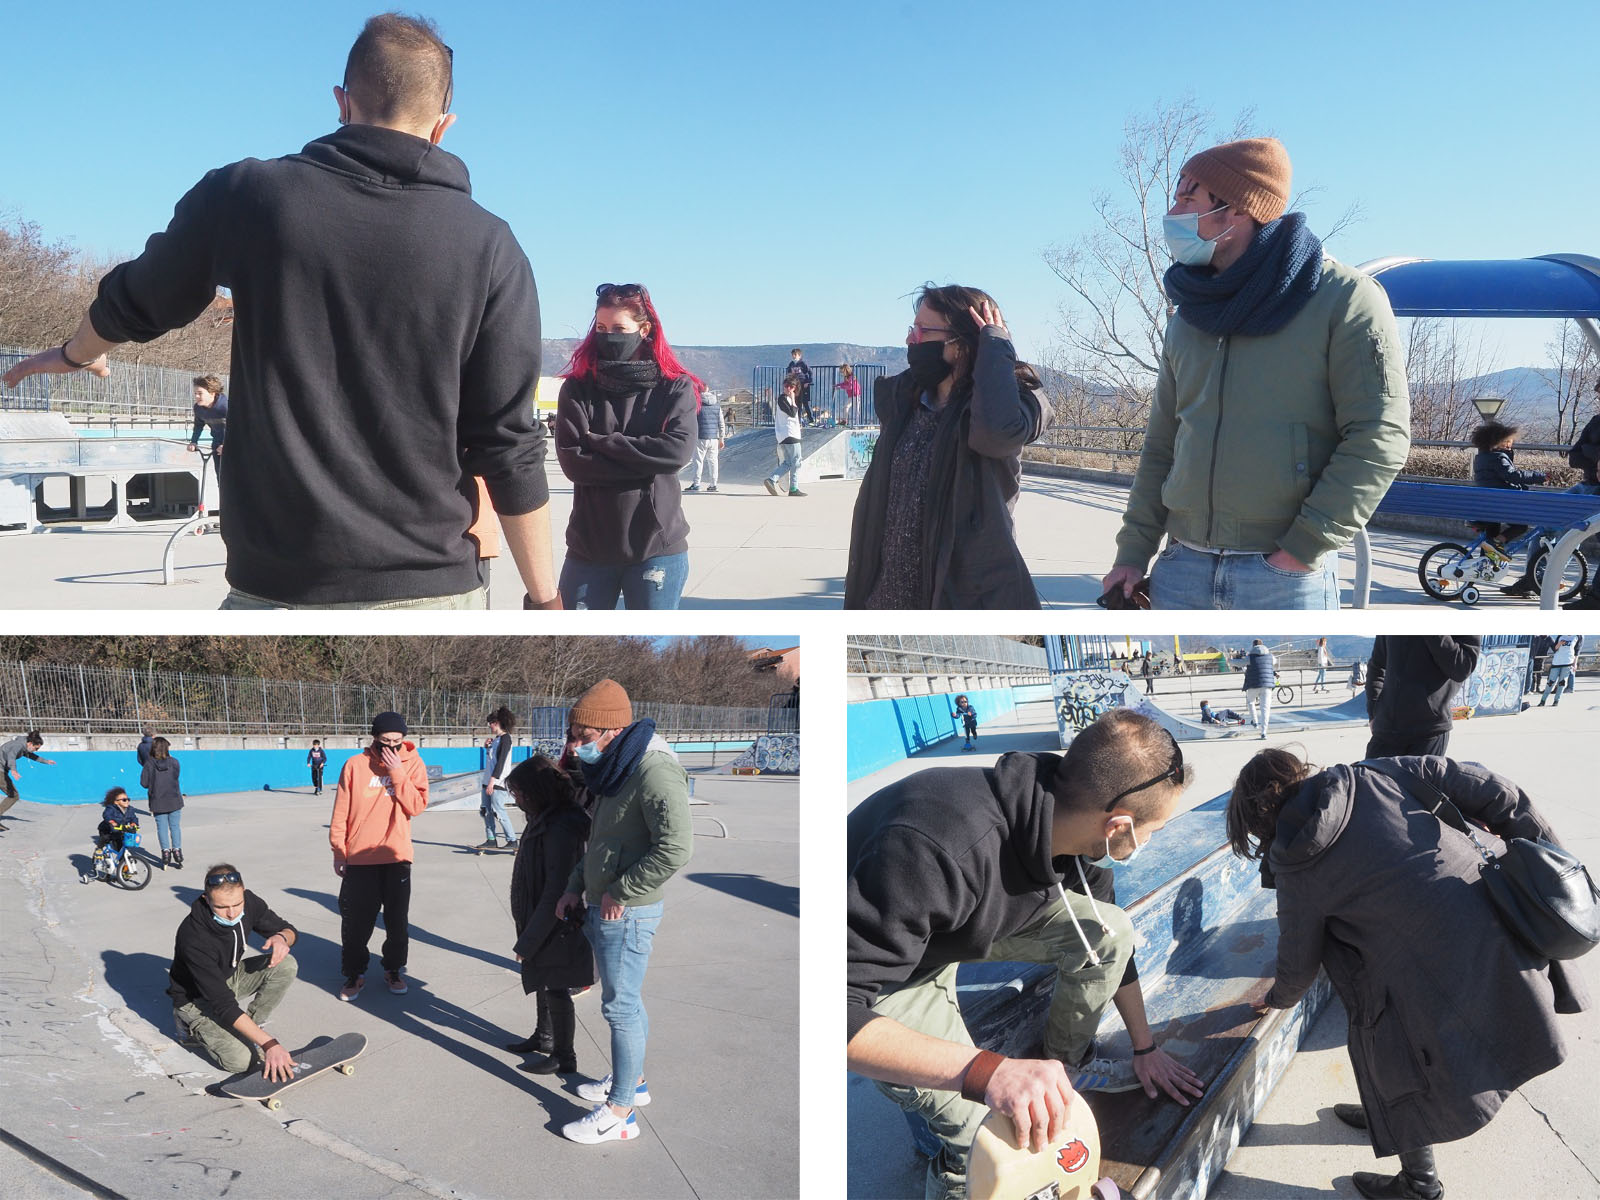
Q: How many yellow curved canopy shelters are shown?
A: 0